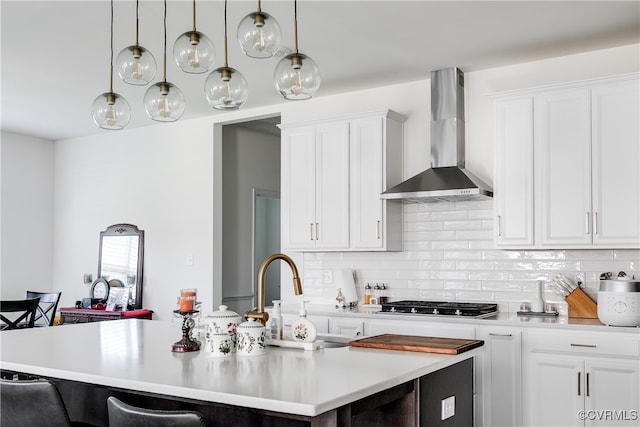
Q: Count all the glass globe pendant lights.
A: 7